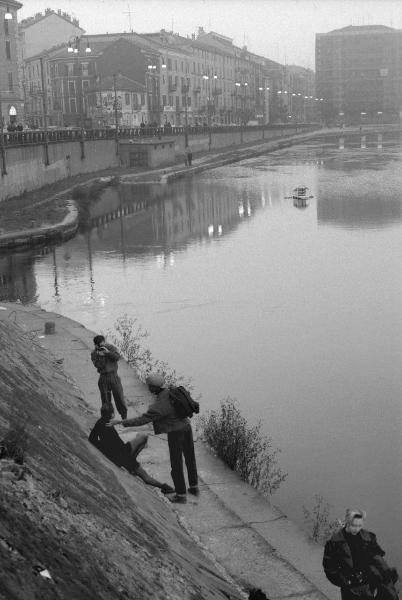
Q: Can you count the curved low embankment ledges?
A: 1